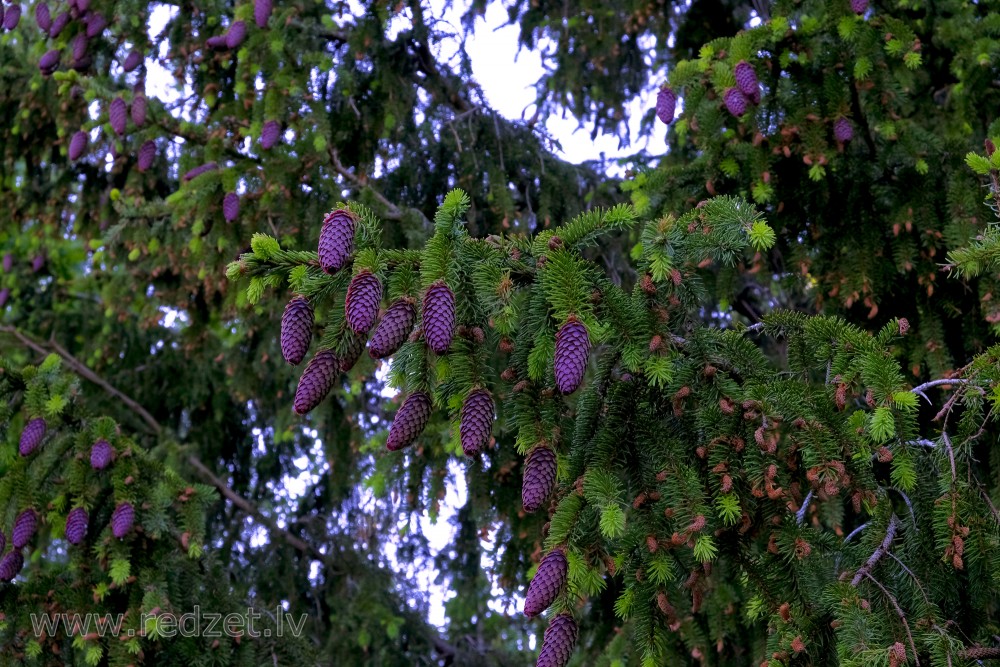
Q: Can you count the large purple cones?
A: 13